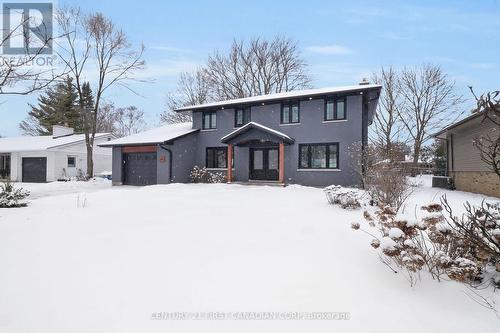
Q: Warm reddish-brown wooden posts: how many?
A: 2